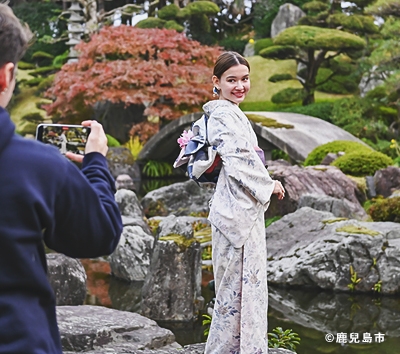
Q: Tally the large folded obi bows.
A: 1